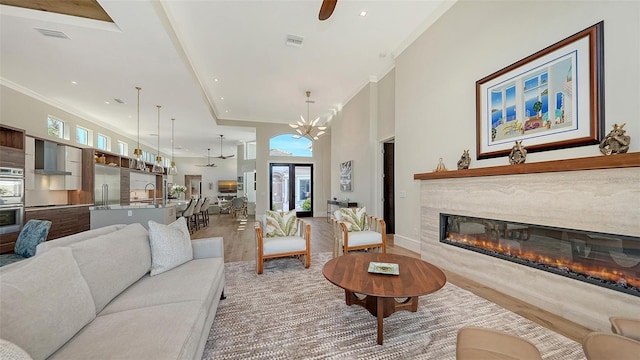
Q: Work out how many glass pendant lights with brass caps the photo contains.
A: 3